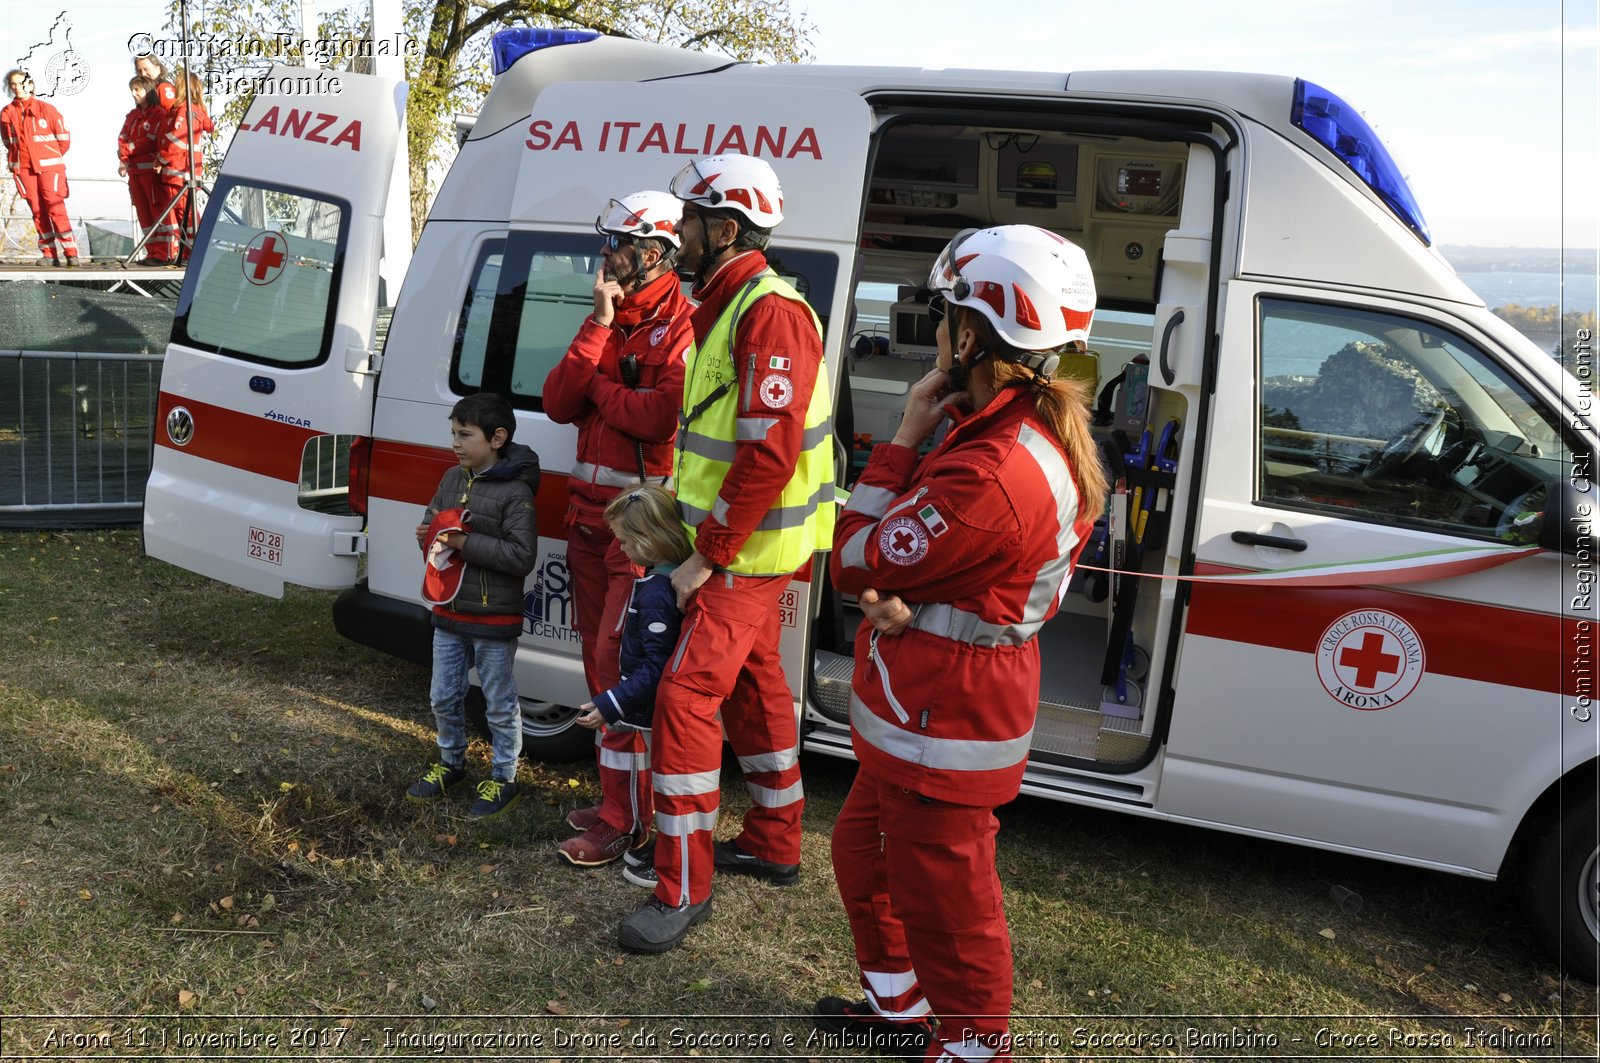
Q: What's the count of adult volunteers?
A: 7